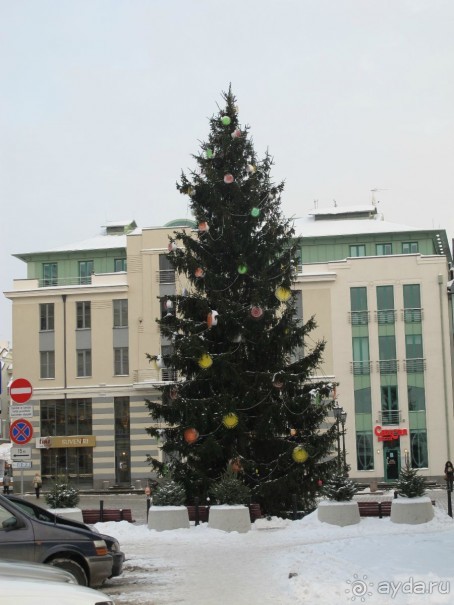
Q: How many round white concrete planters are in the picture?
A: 5